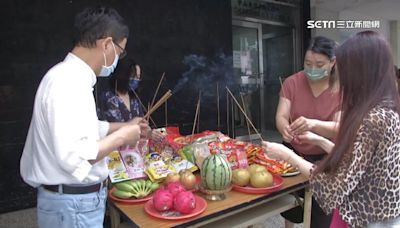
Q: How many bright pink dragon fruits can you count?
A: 3